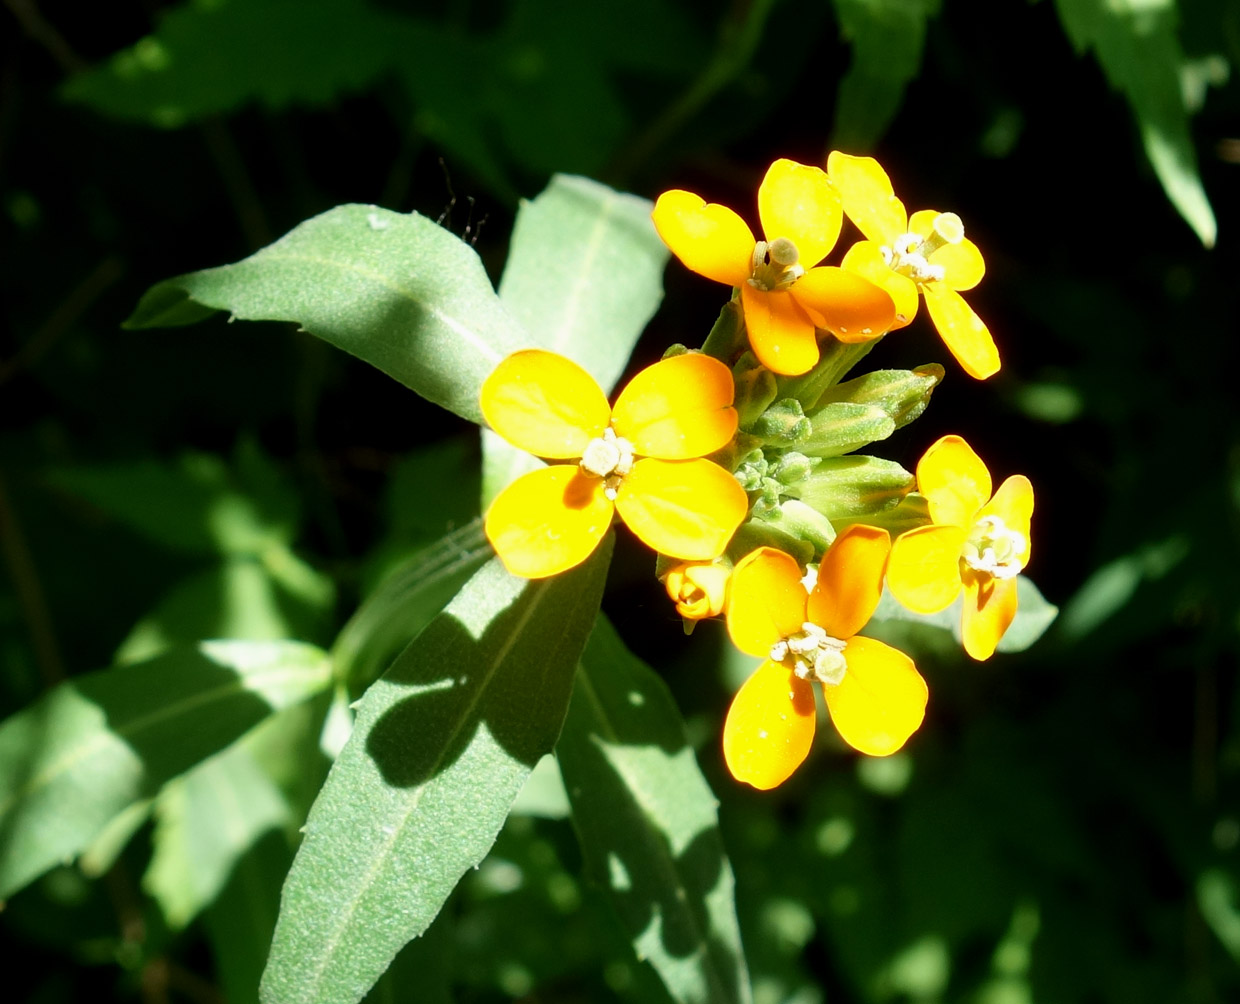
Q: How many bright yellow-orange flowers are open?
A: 5